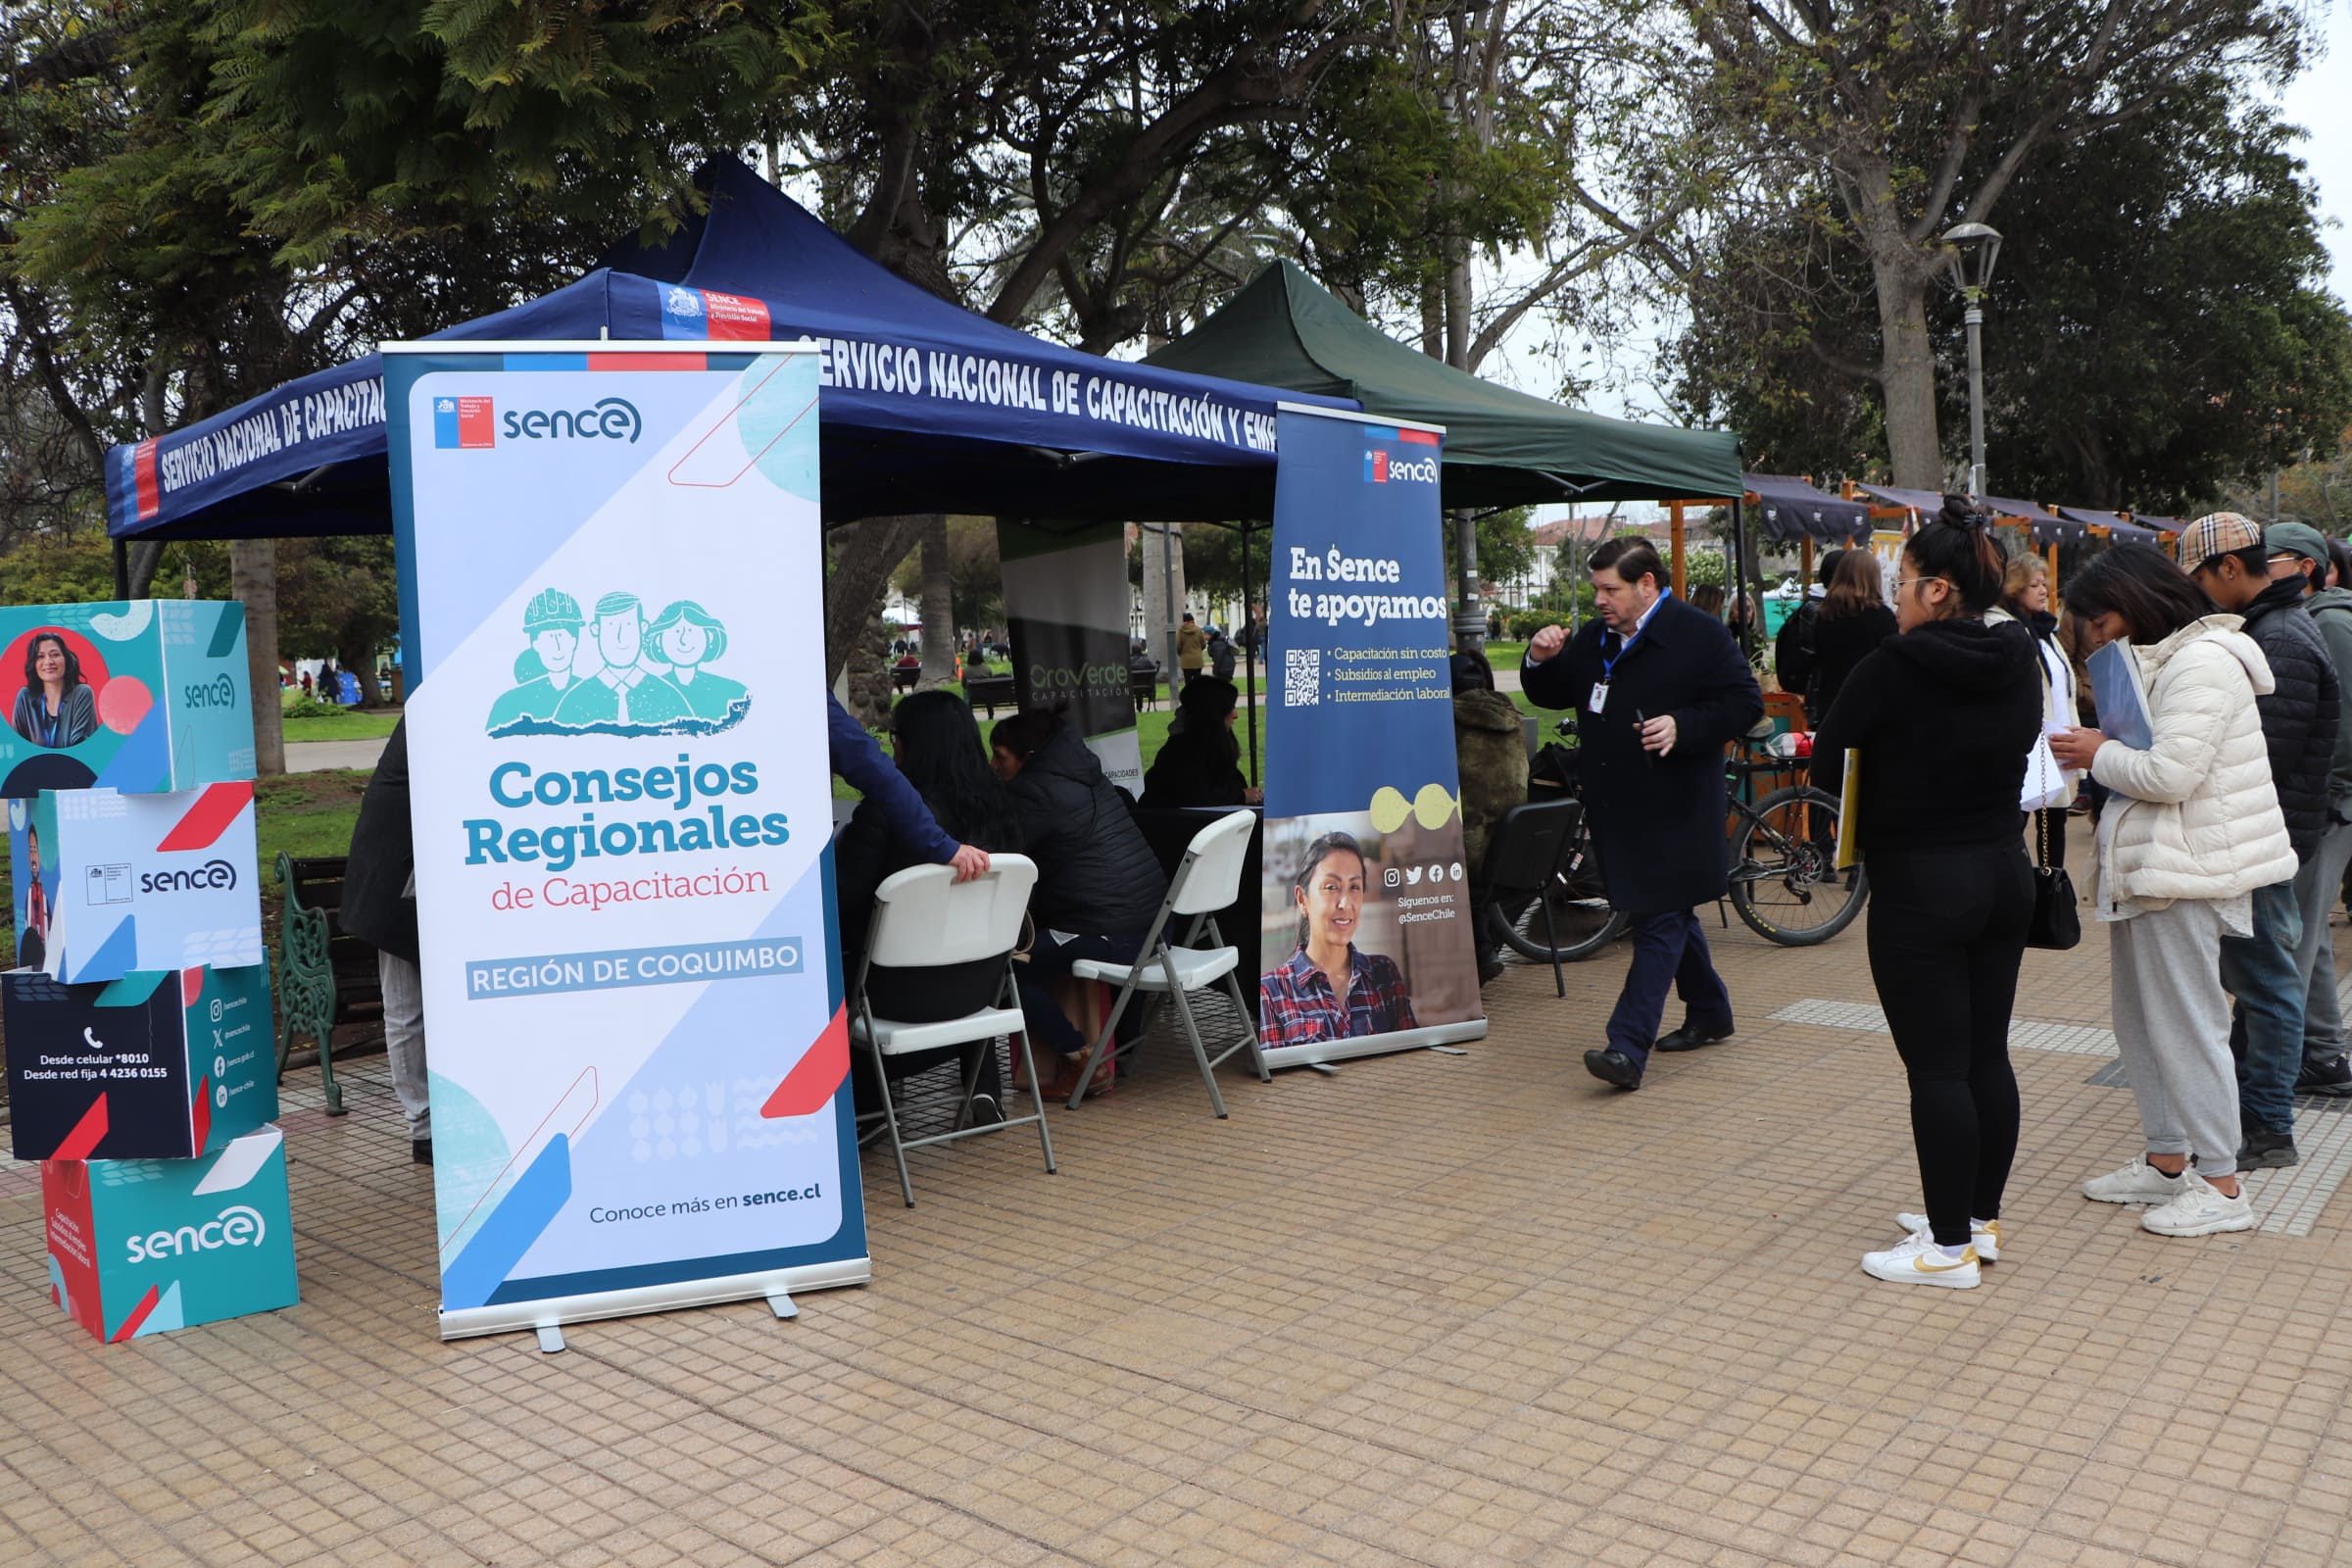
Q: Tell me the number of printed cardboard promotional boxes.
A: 4